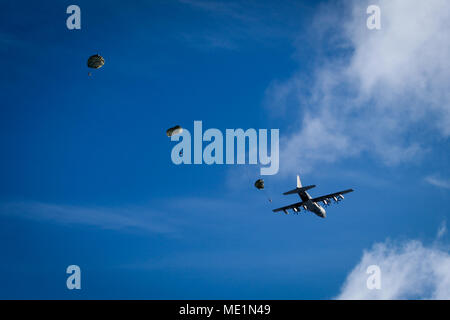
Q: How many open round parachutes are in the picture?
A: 3